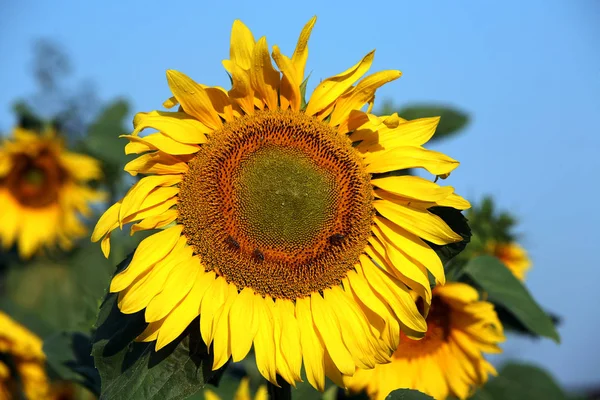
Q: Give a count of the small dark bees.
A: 3